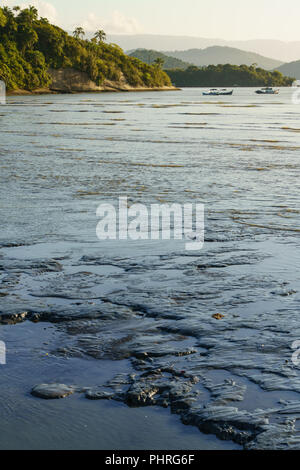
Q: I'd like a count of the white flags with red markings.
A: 0